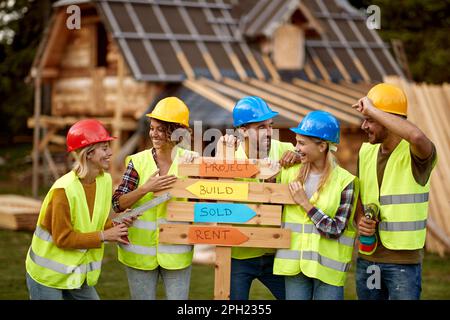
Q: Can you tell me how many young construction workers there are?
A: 5